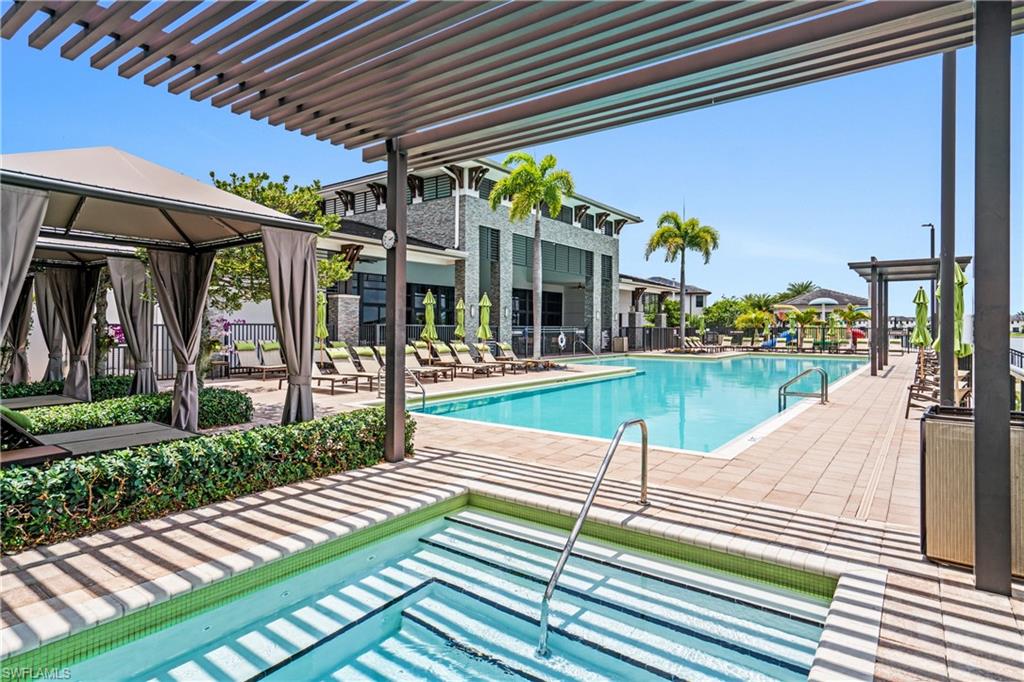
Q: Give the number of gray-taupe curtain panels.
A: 7